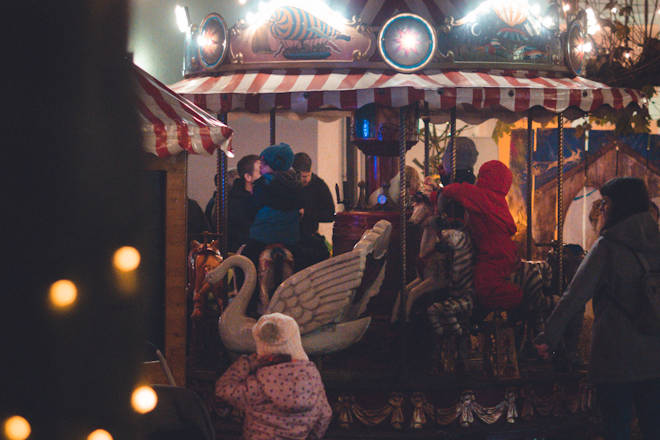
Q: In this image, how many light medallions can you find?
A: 3